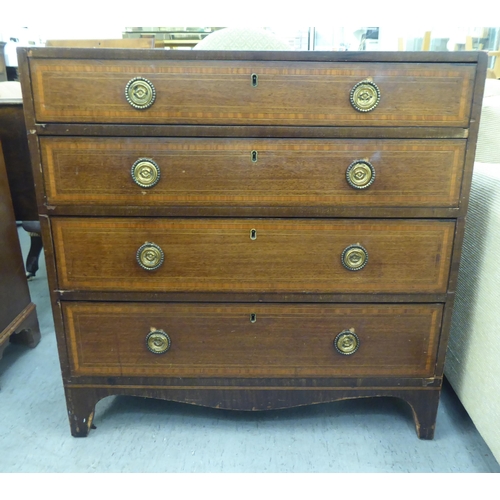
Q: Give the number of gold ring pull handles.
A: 8